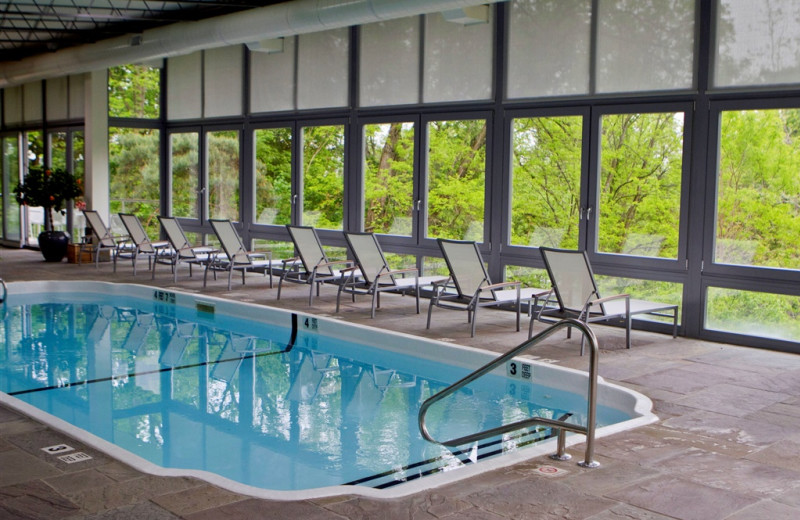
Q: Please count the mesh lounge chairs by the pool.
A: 8